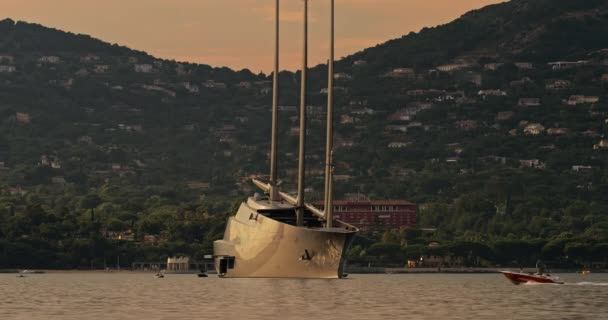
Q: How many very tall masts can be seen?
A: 3